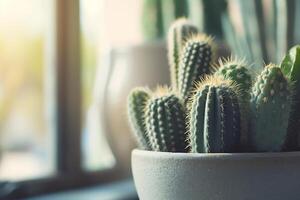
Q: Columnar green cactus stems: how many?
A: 7